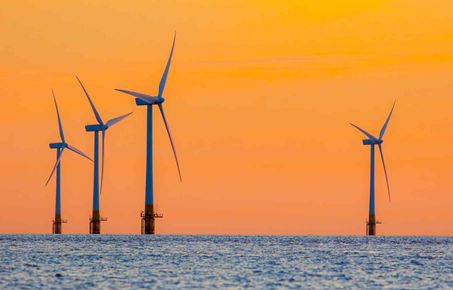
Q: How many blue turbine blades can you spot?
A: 12